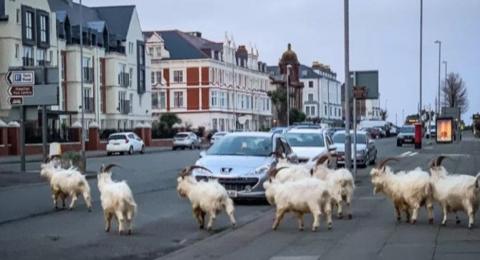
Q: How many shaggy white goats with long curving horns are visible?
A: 8